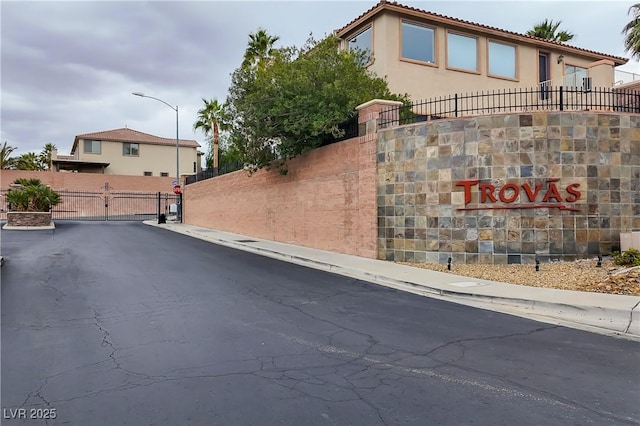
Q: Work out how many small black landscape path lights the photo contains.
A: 3